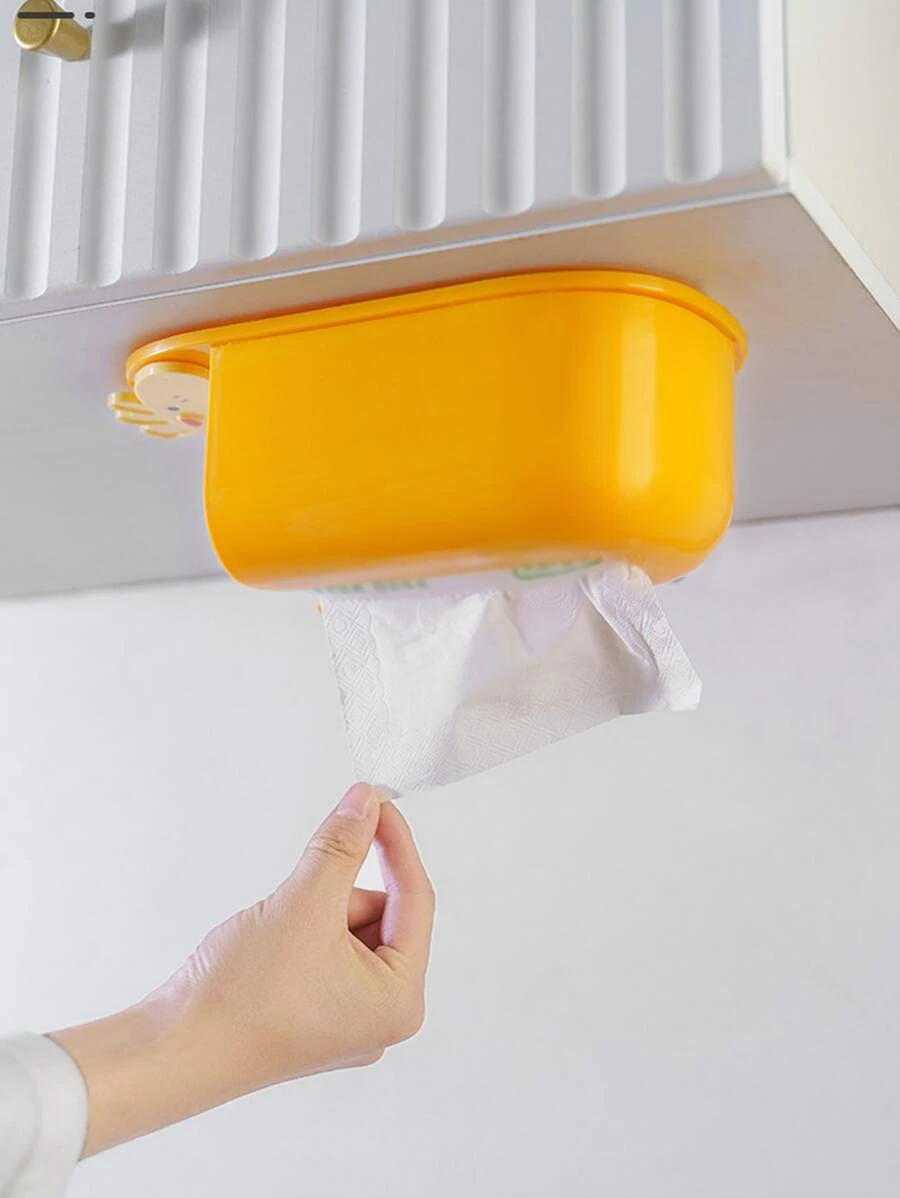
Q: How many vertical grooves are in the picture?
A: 9